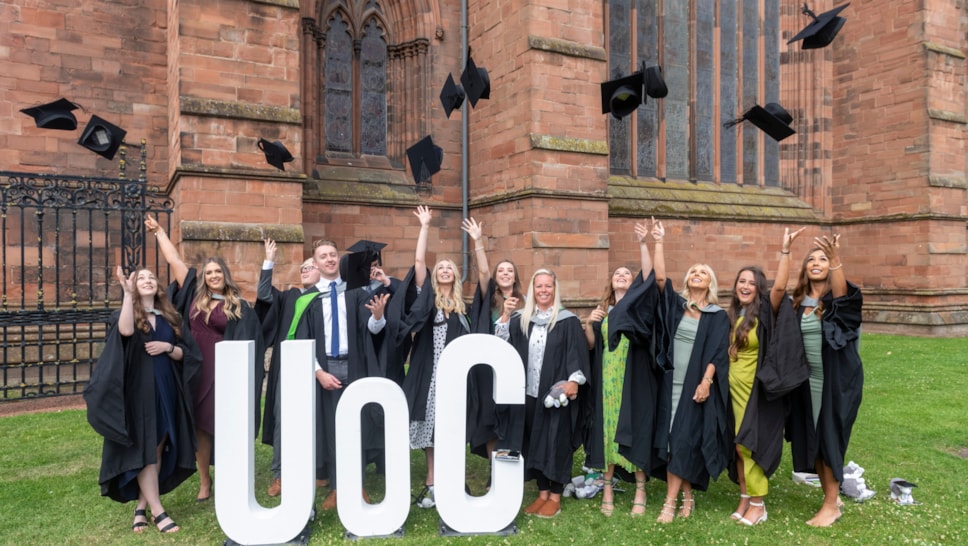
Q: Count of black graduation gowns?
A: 12